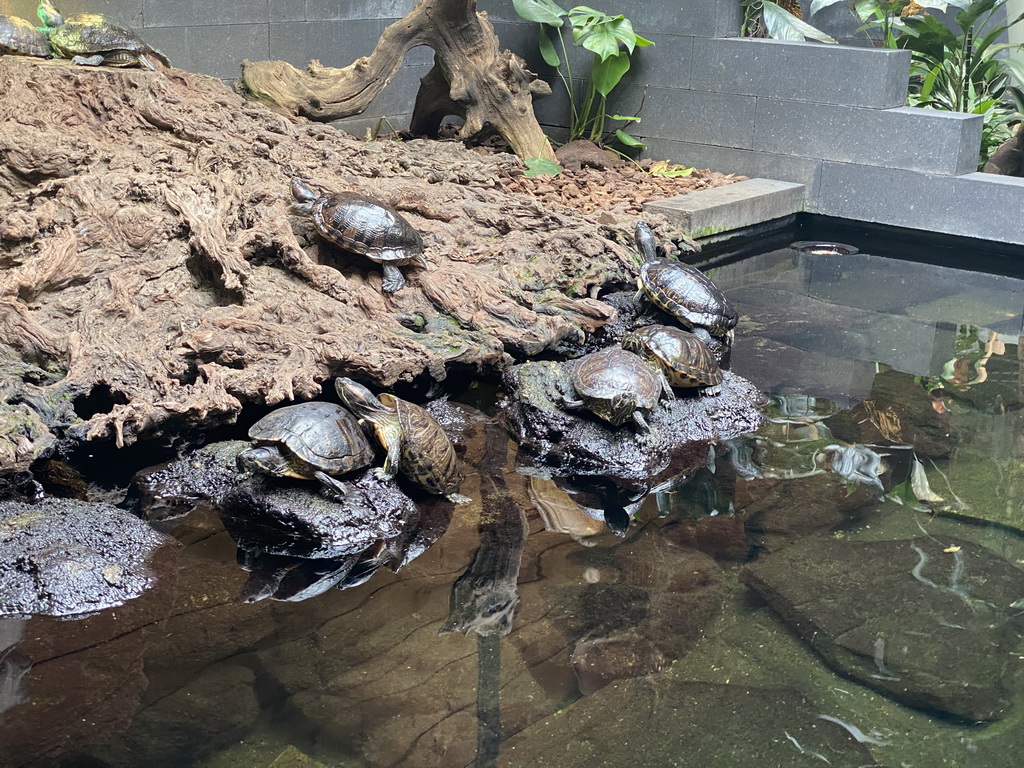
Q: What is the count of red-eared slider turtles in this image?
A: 8